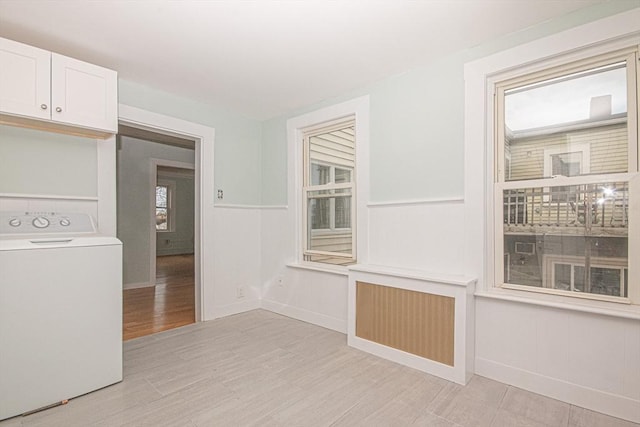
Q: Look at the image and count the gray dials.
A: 3